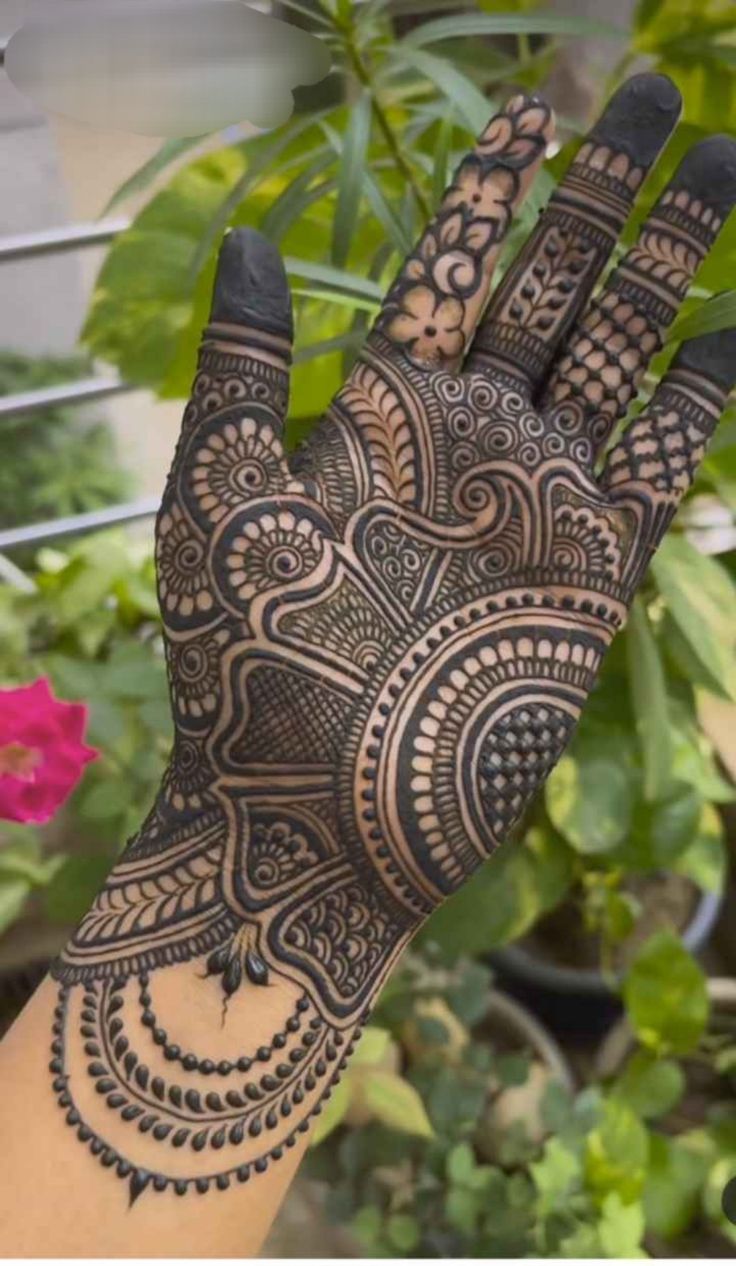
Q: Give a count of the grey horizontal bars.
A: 3